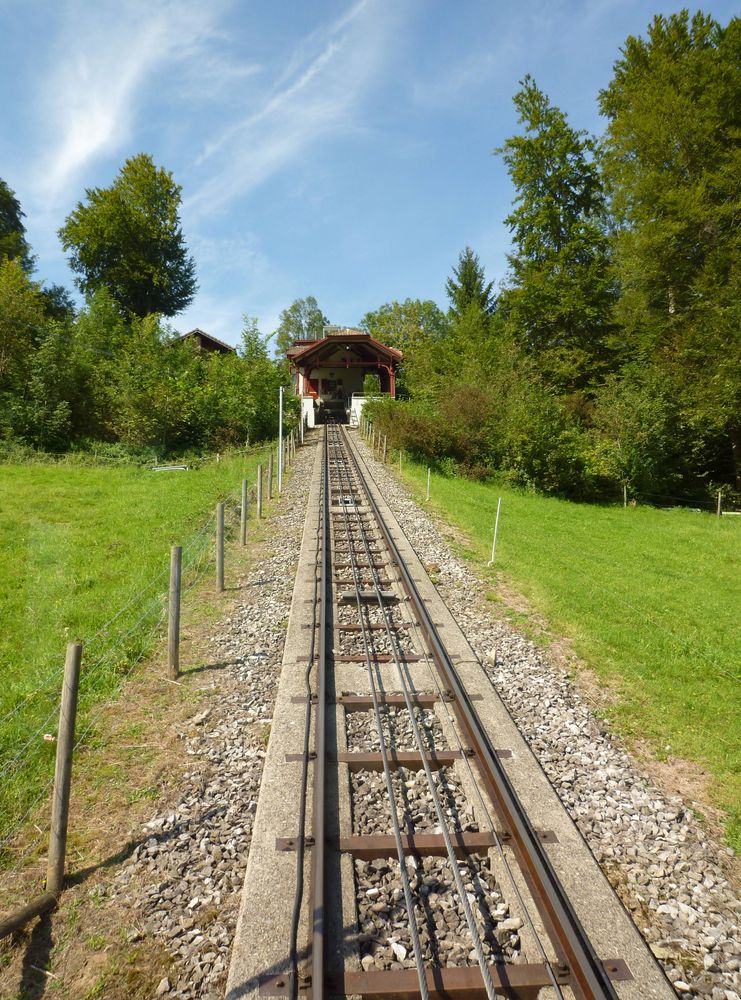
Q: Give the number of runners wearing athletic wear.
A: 0